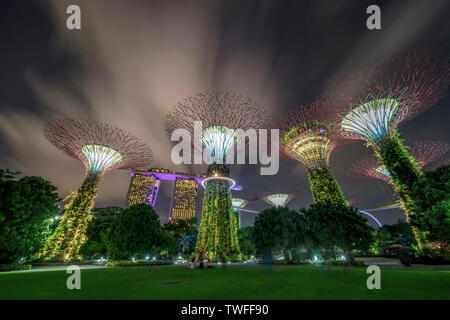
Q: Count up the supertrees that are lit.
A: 7